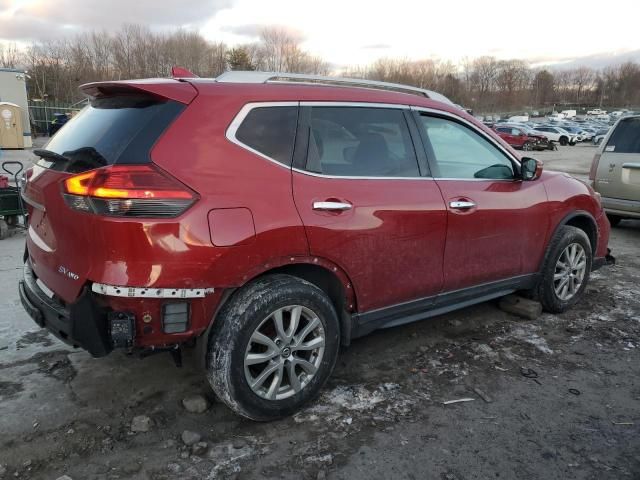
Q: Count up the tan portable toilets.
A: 1